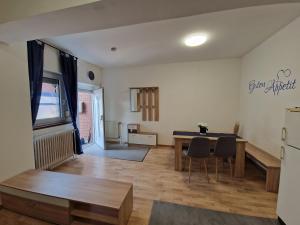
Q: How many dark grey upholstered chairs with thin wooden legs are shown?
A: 2